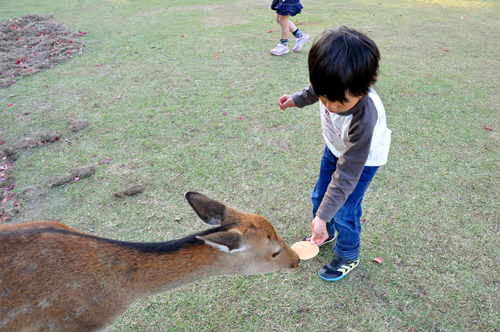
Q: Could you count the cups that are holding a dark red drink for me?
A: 0